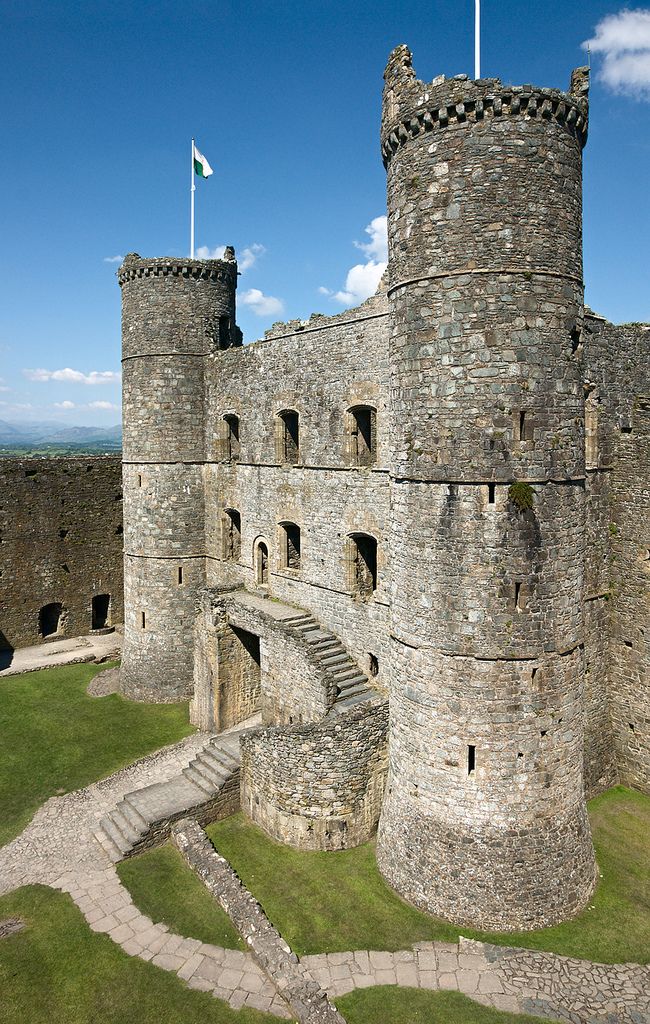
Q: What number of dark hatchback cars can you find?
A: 0